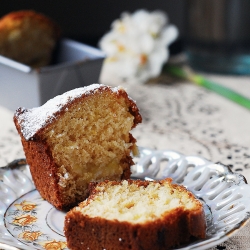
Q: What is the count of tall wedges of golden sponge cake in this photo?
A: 1